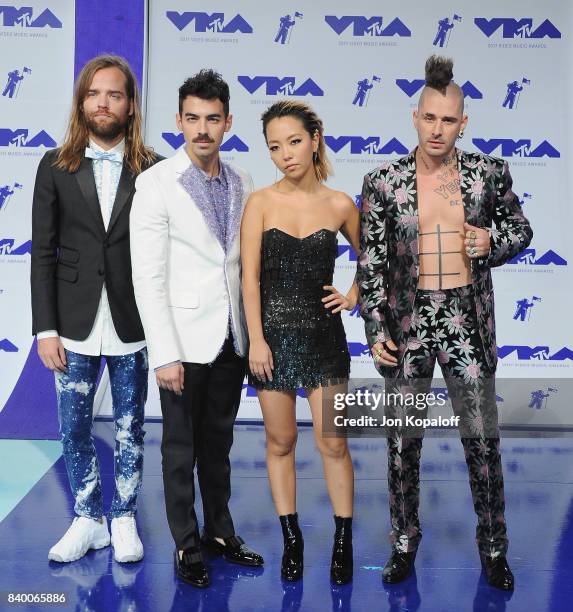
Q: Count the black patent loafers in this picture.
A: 2